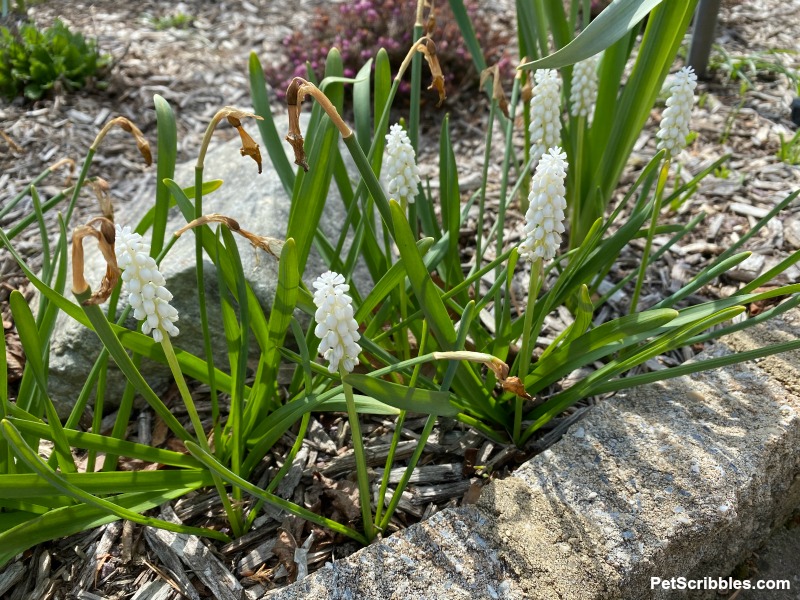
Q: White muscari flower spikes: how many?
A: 7